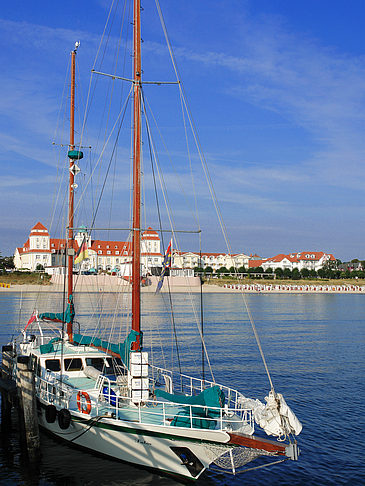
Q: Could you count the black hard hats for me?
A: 0